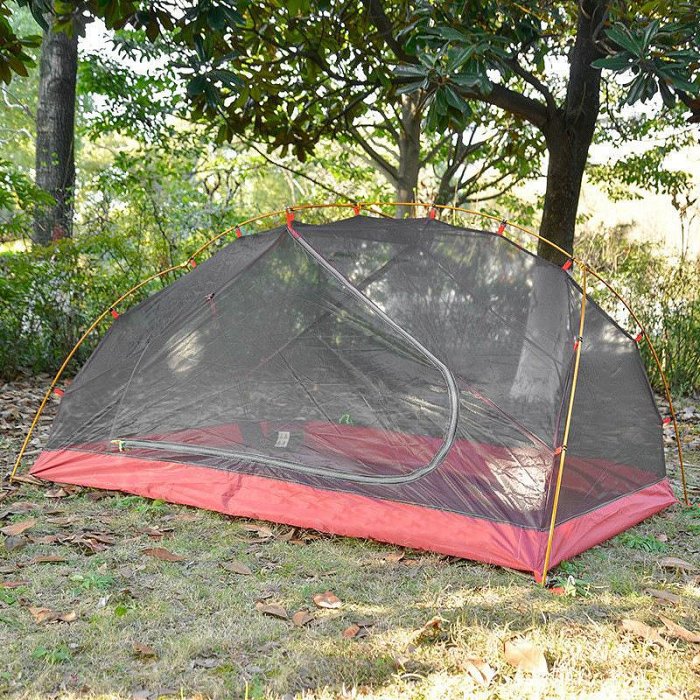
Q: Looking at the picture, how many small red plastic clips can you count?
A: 13